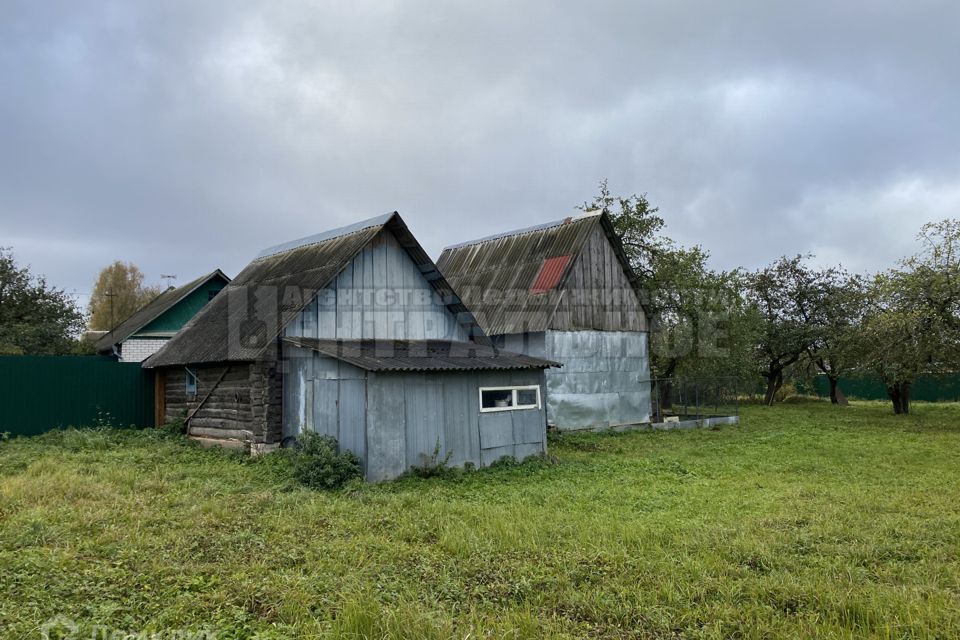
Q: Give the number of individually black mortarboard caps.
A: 0